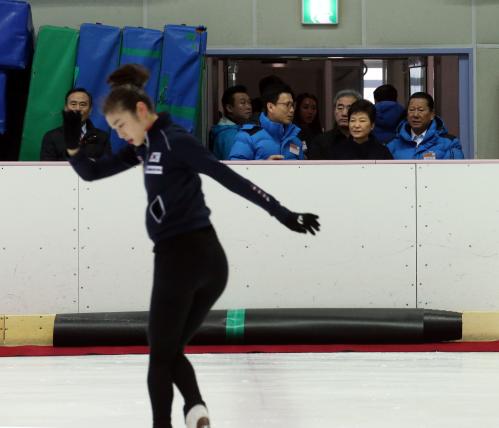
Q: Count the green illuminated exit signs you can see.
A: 1